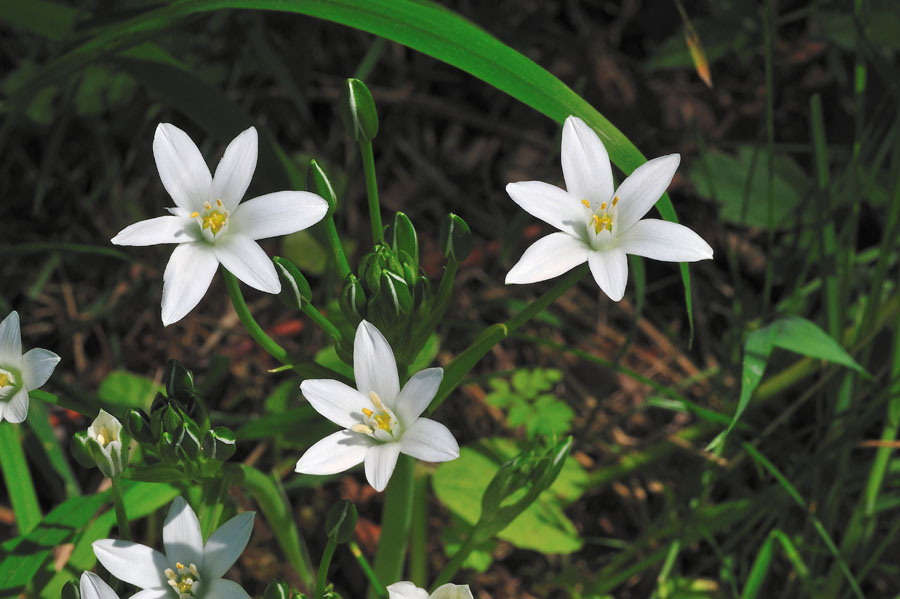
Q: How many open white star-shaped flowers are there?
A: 5